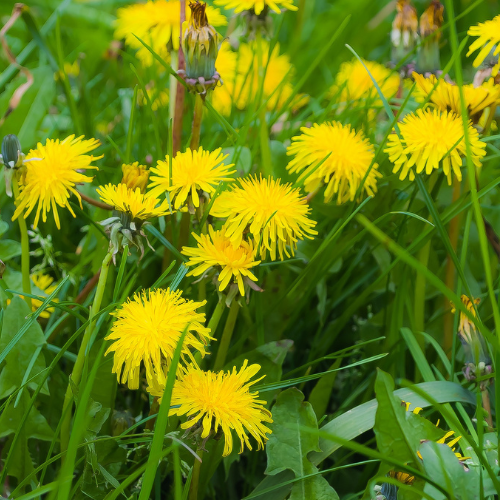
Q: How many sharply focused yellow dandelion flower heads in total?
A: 9